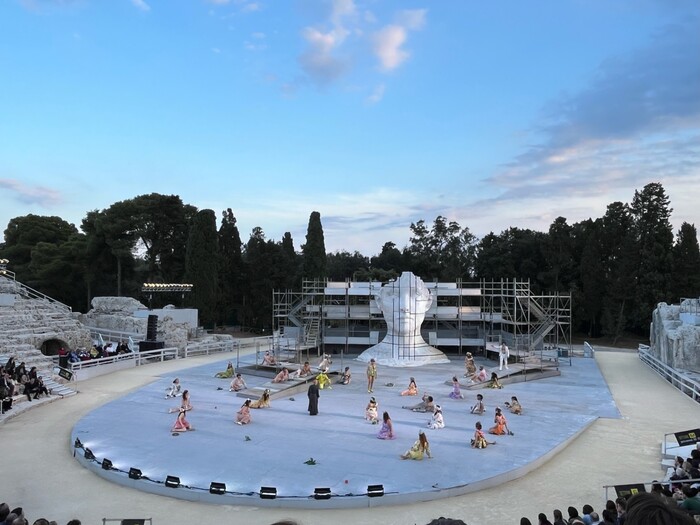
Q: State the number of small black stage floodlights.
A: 9